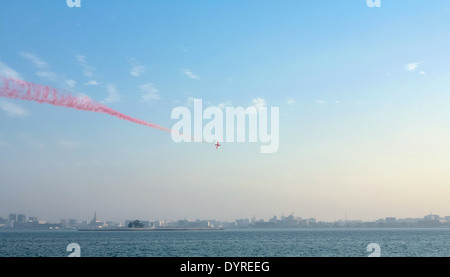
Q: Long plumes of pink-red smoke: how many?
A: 1